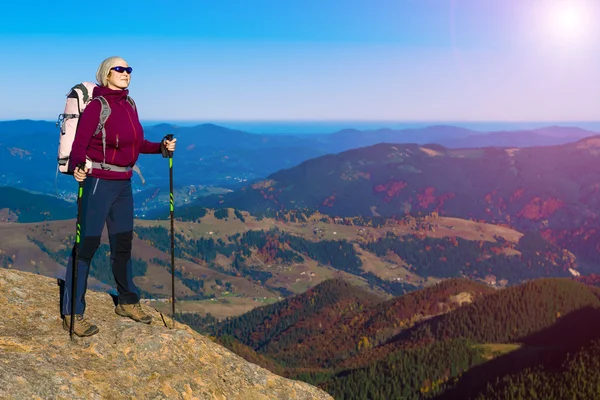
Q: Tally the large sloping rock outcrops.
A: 1